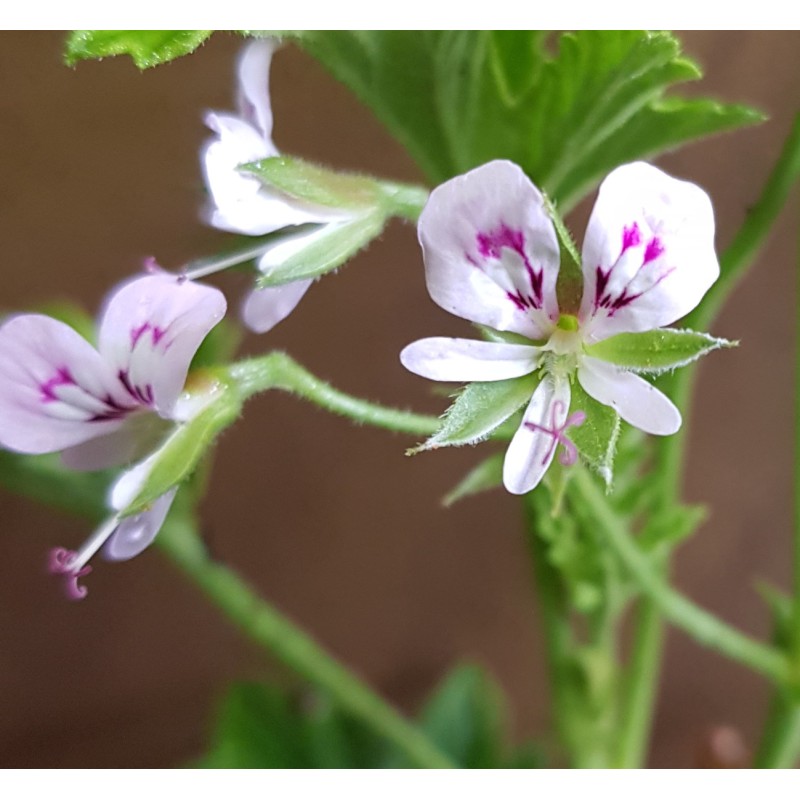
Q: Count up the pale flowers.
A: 3